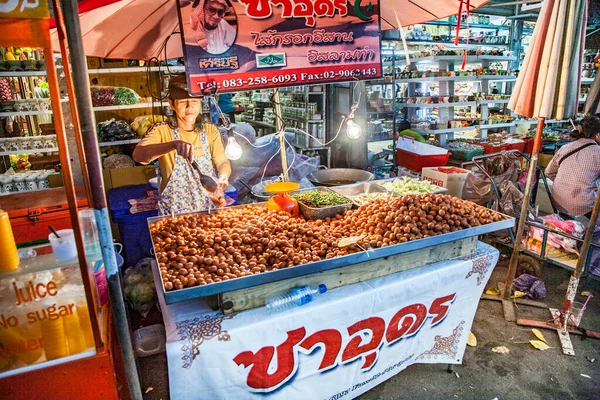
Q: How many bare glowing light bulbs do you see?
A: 2